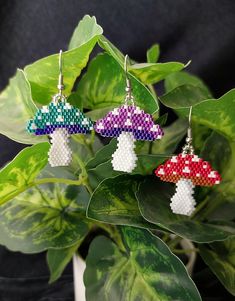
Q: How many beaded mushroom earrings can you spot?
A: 3